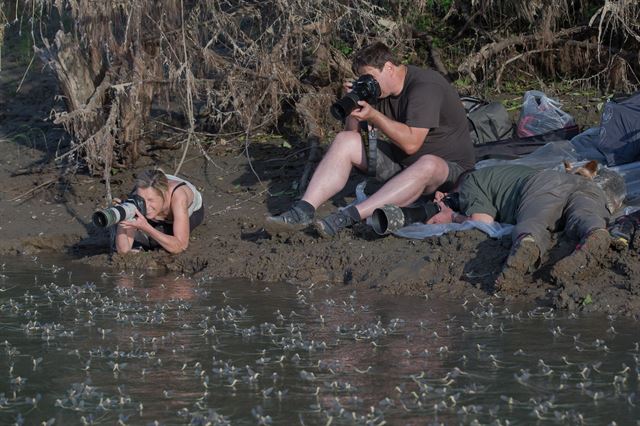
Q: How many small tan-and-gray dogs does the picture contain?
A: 1